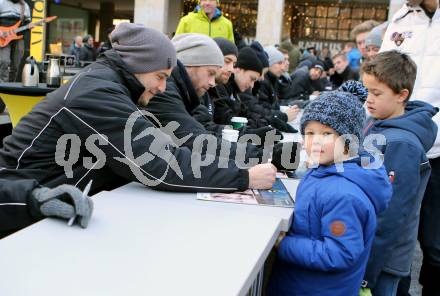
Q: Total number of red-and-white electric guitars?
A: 1